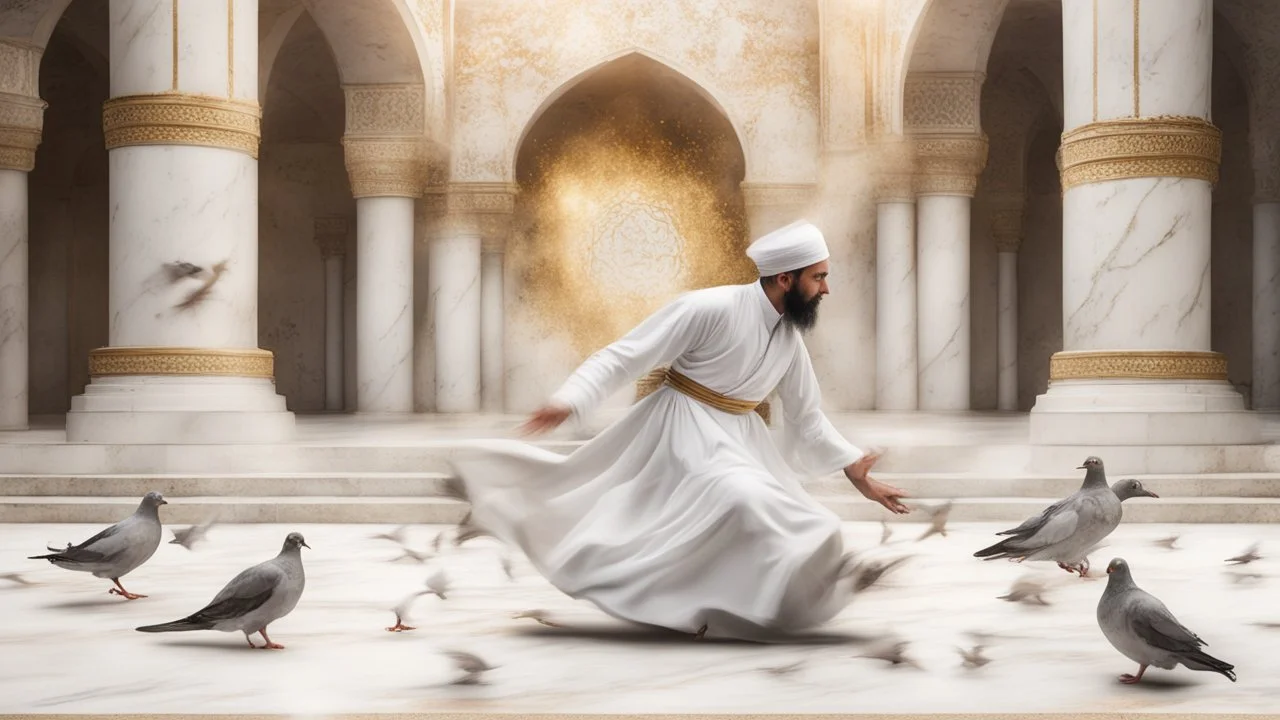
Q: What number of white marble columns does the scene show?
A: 11